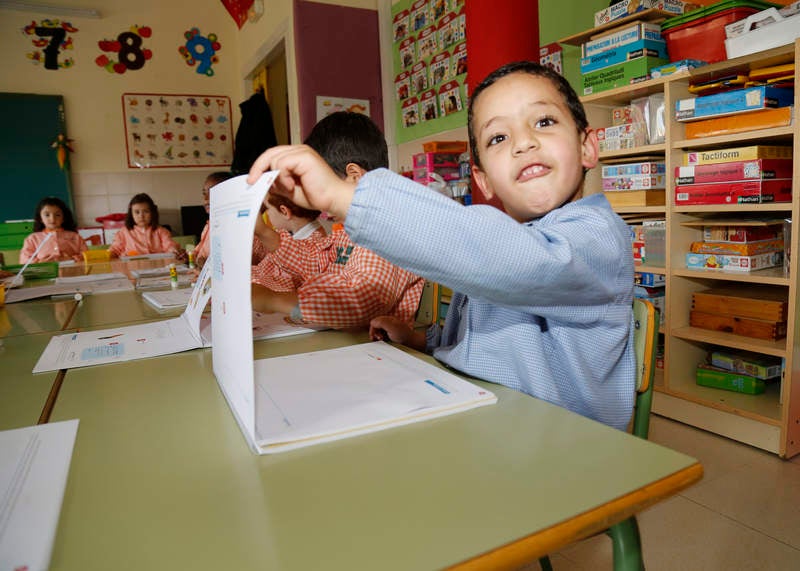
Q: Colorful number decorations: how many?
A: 3